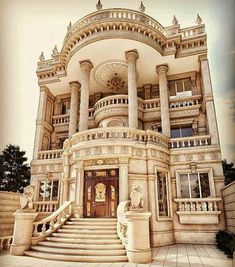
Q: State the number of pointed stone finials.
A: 7